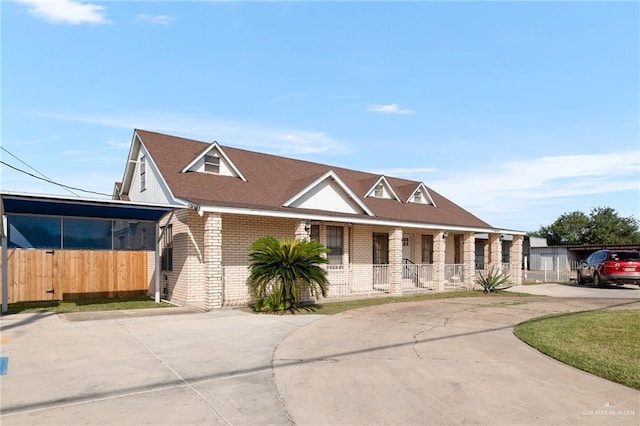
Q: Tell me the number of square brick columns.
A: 7